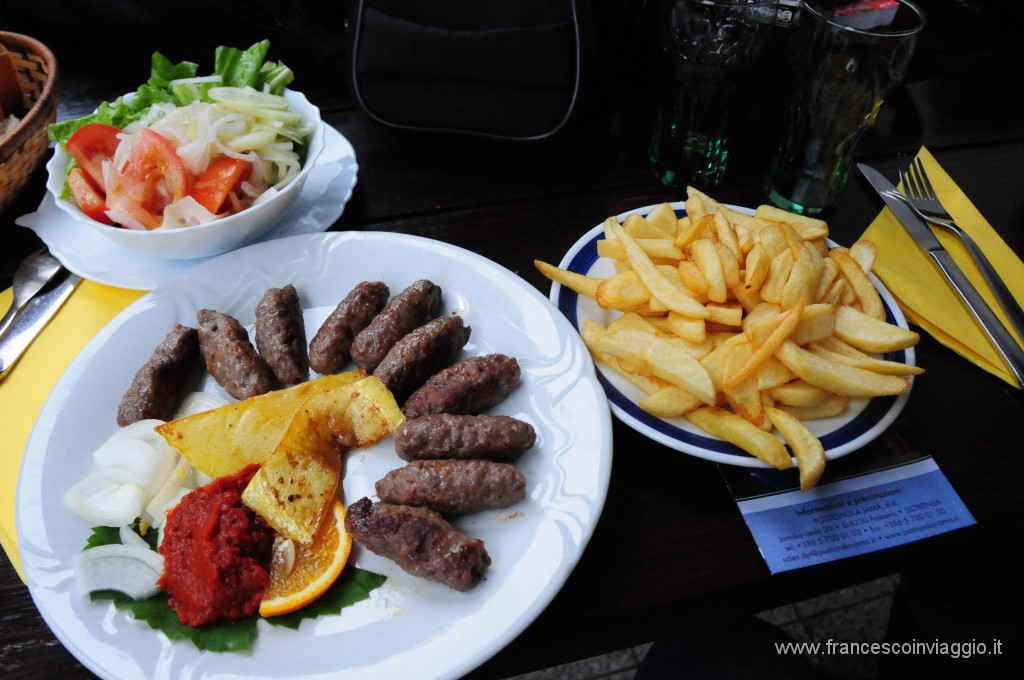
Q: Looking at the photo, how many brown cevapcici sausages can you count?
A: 10